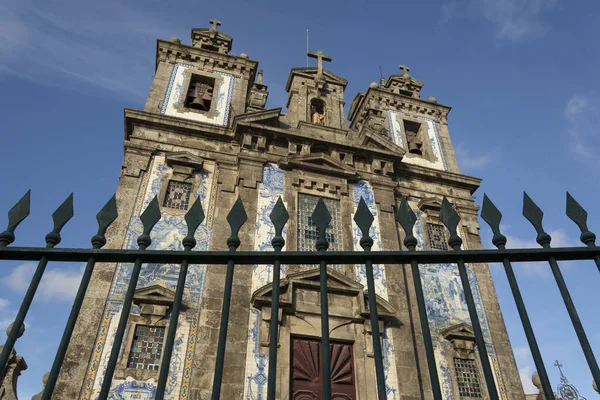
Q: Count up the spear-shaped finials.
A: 14